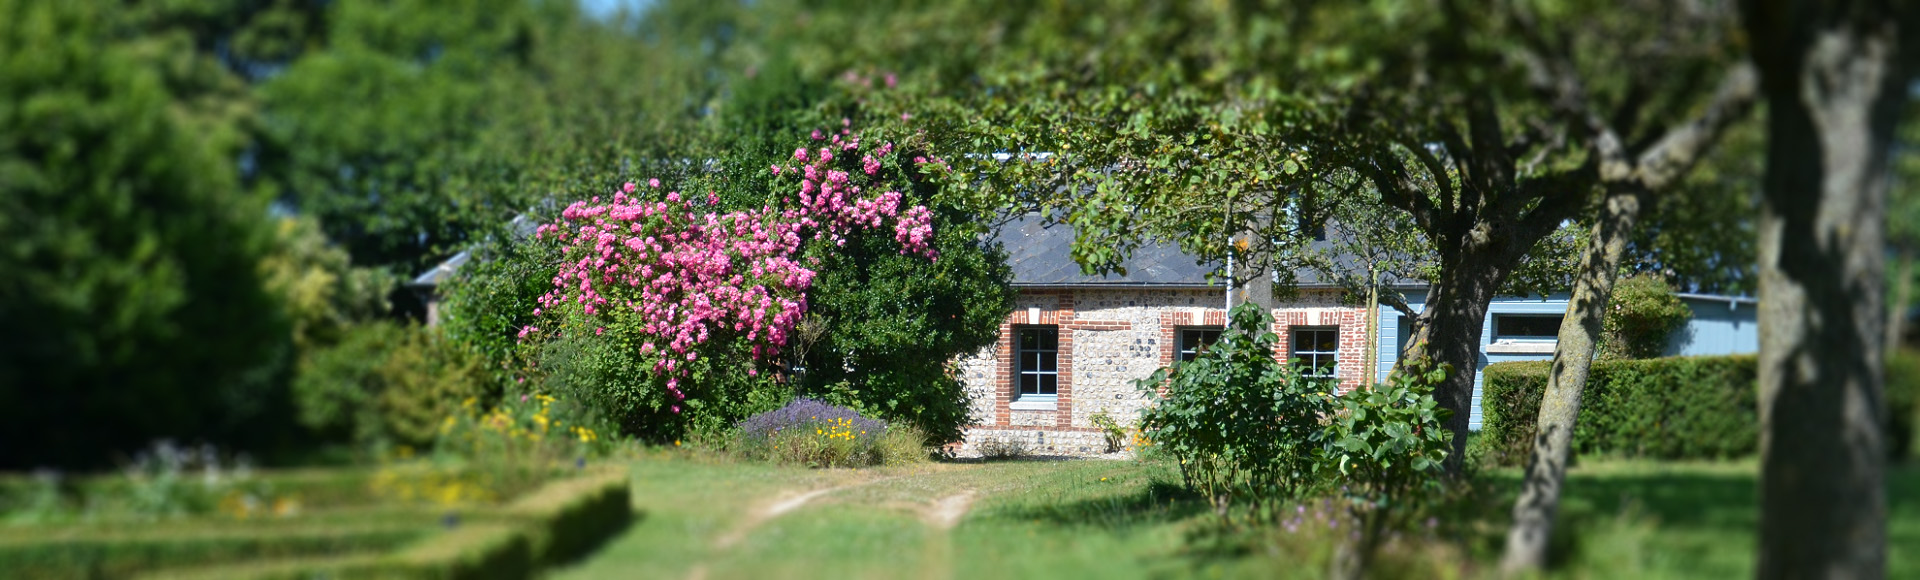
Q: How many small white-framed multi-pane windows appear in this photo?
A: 3